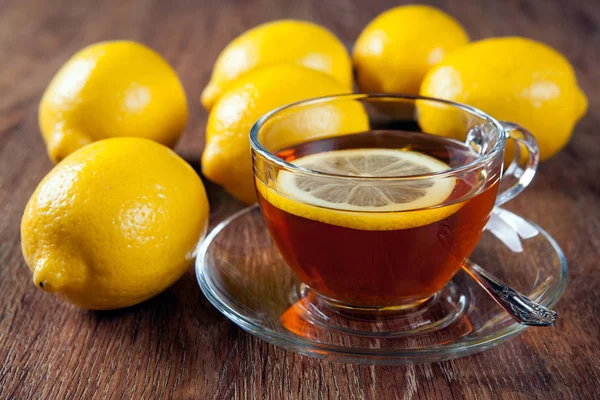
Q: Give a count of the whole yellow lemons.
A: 6